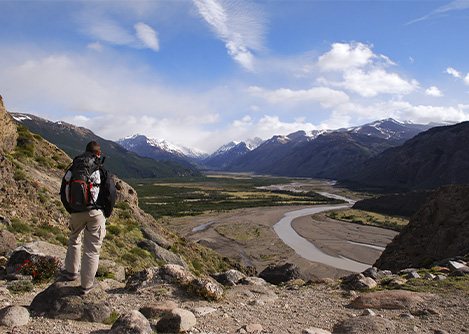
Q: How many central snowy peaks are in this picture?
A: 2